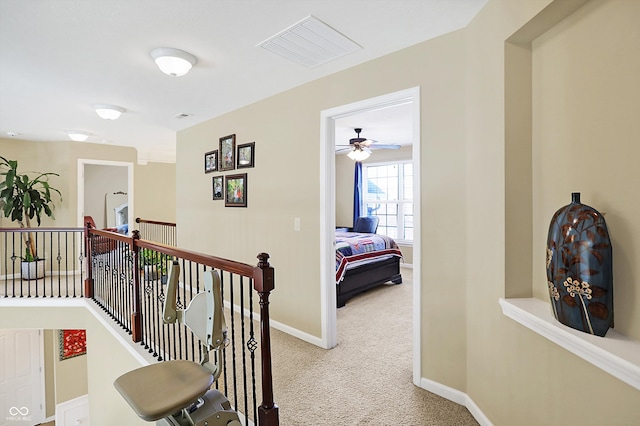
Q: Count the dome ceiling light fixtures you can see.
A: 3